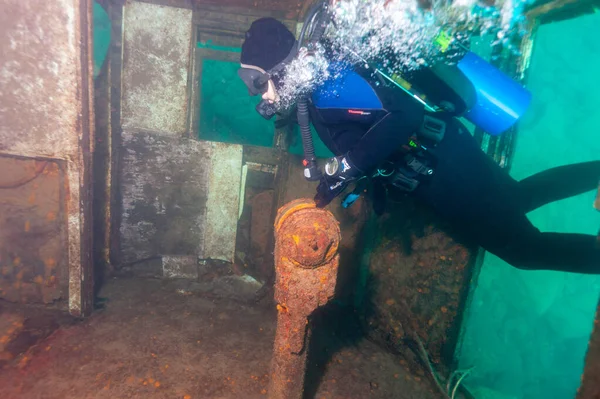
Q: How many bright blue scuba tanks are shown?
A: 1